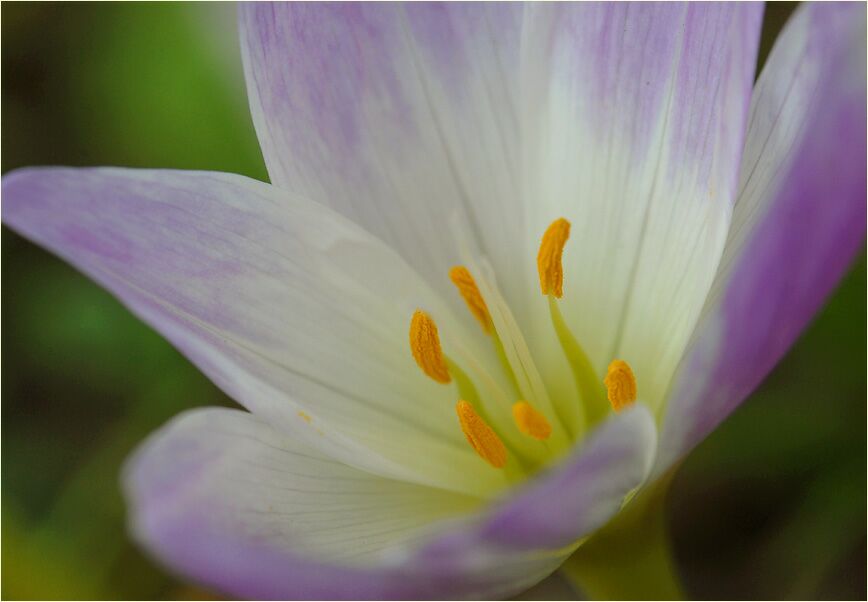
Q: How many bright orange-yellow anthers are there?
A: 6